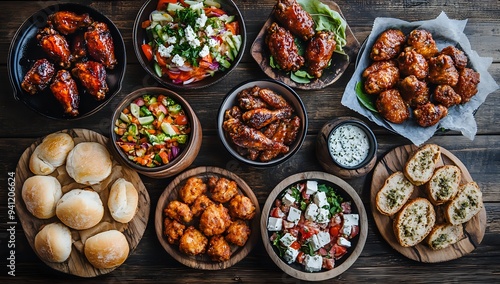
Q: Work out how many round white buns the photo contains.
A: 7